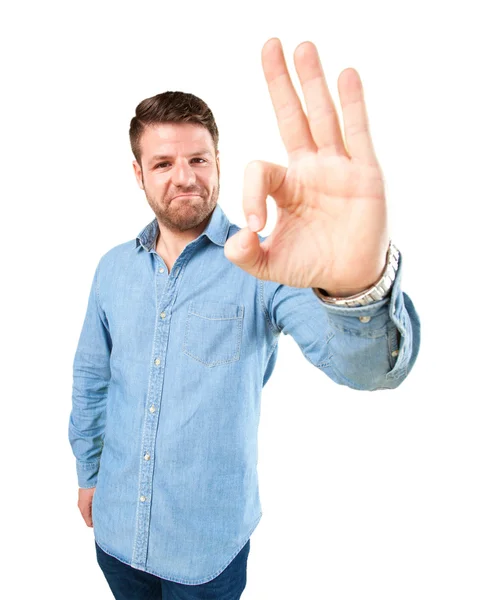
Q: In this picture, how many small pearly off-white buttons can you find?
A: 8